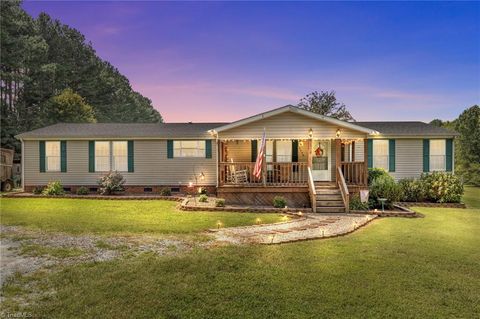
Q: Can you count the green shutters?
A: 12